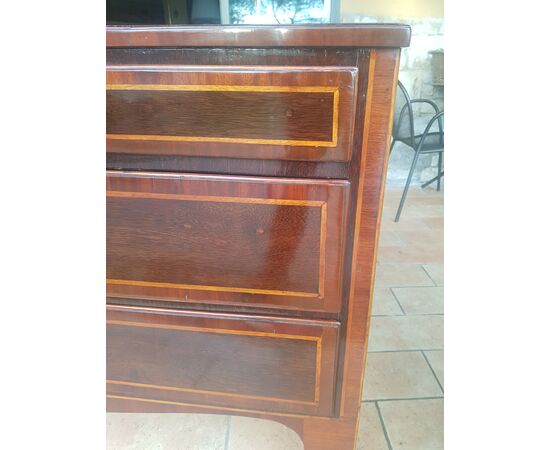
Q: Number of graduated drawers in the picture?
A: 3